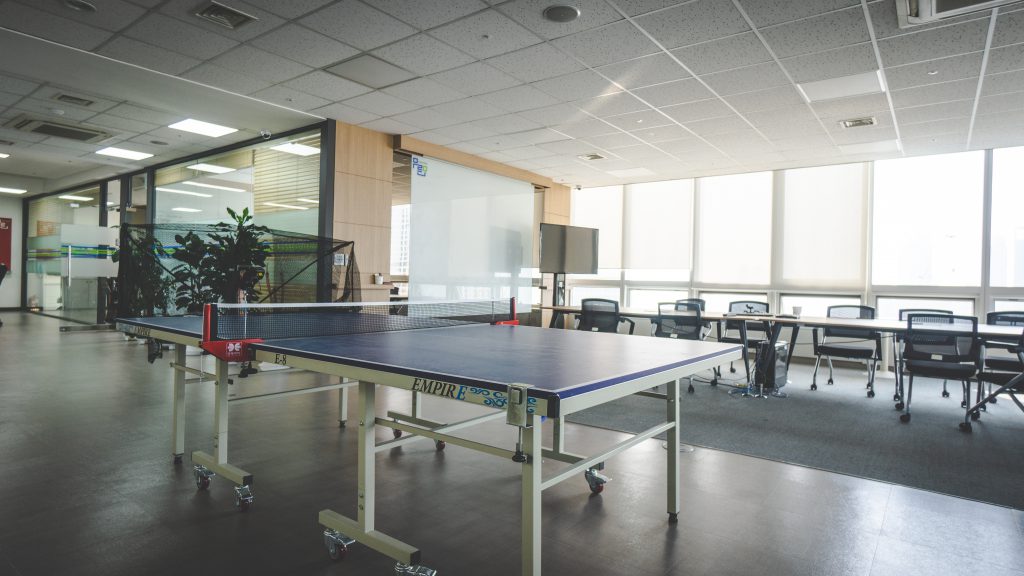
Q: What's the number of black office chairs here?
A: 9